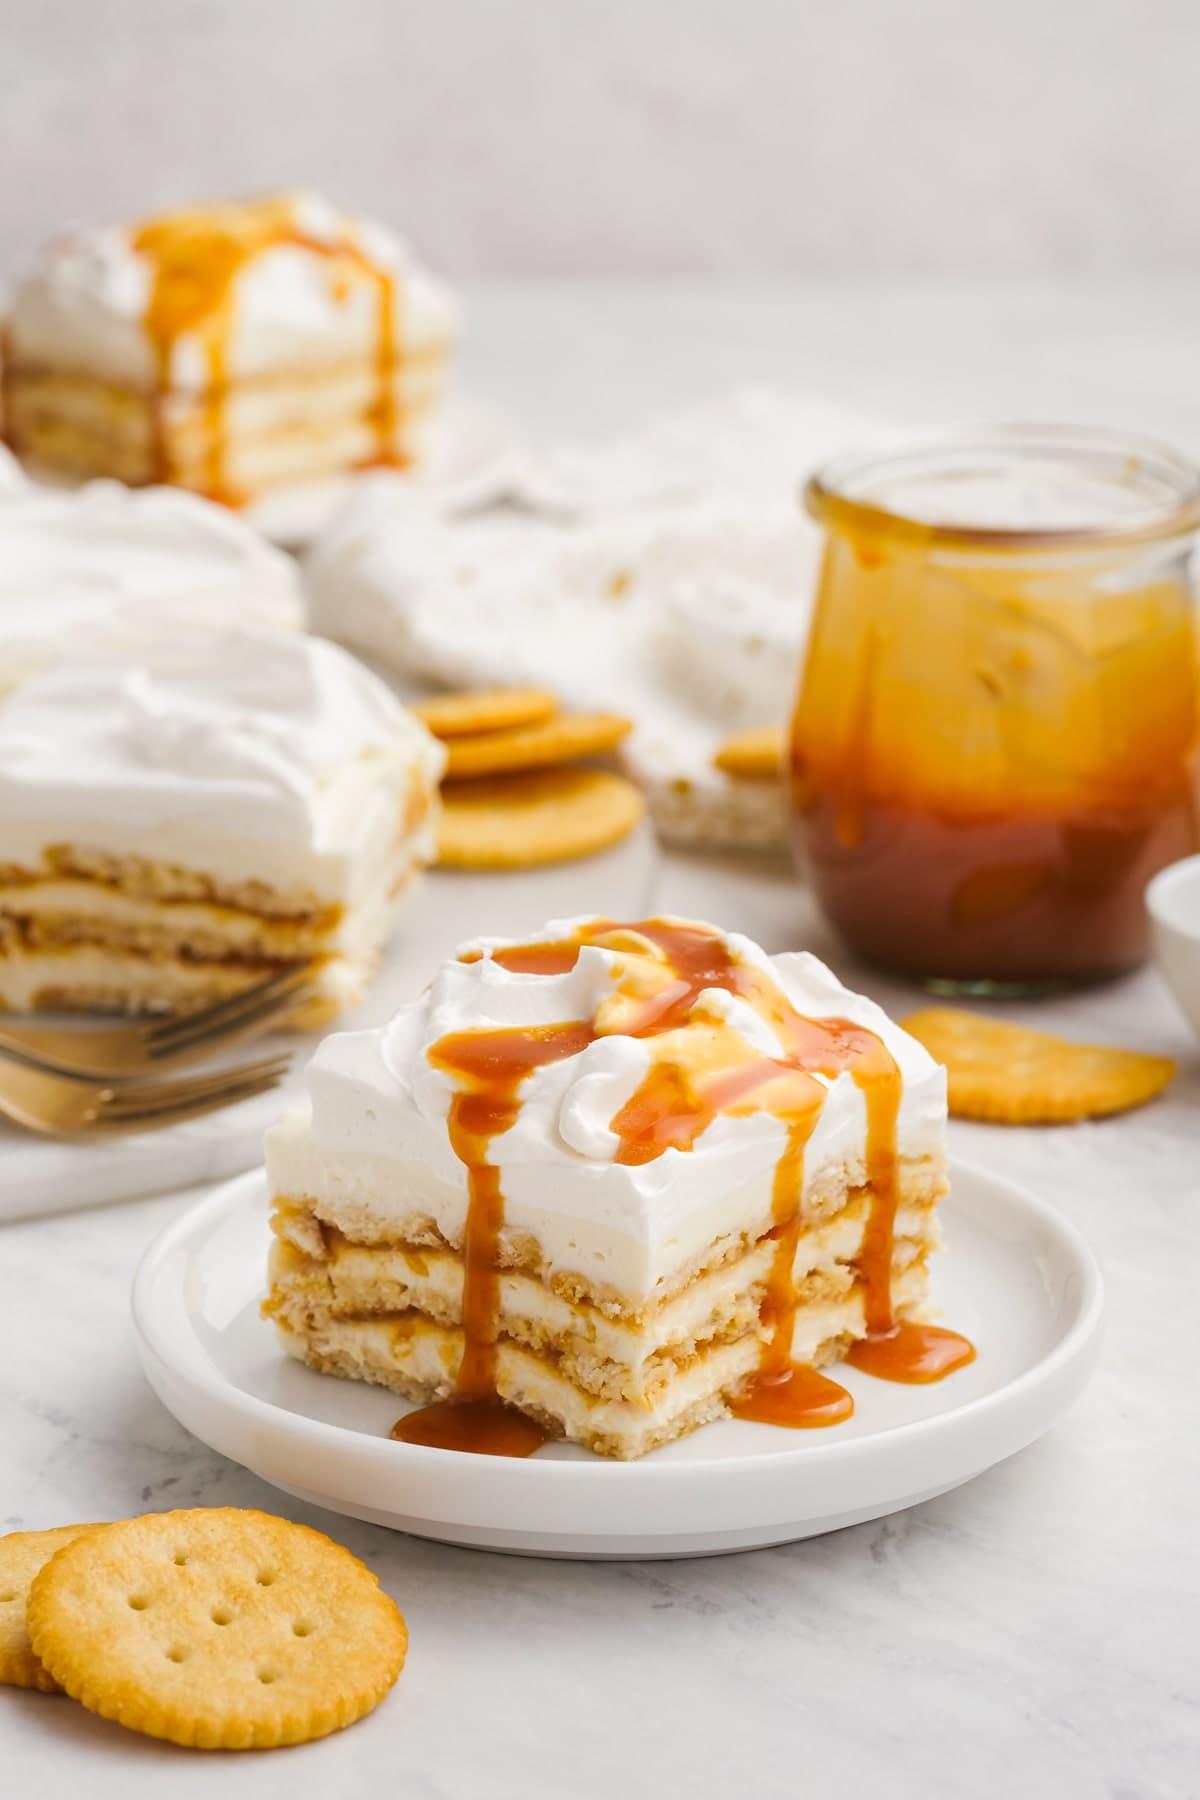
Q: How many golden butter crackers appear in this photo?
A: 7